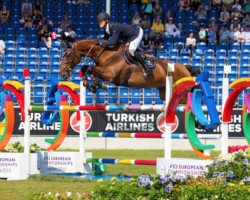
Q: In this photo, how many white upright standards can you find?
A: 4